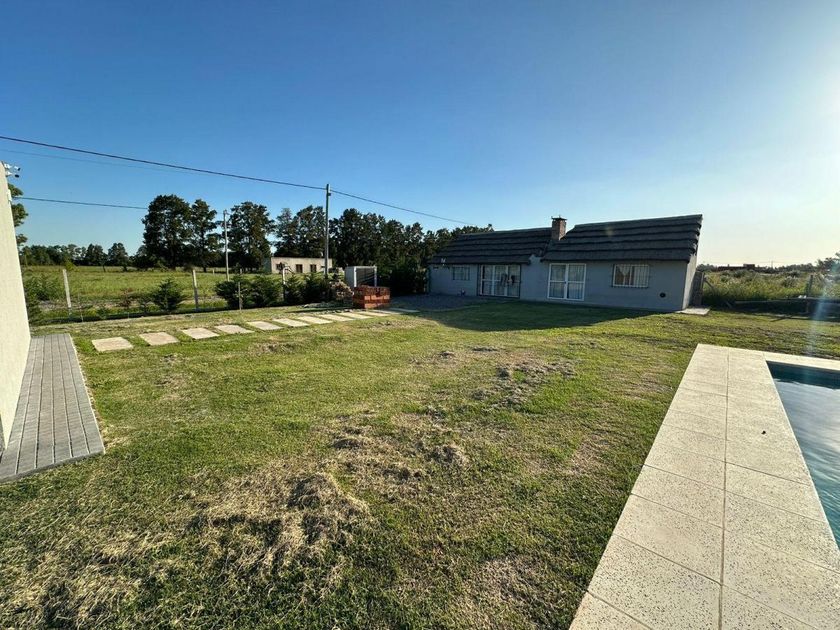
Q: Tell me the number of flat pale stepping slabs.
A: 12